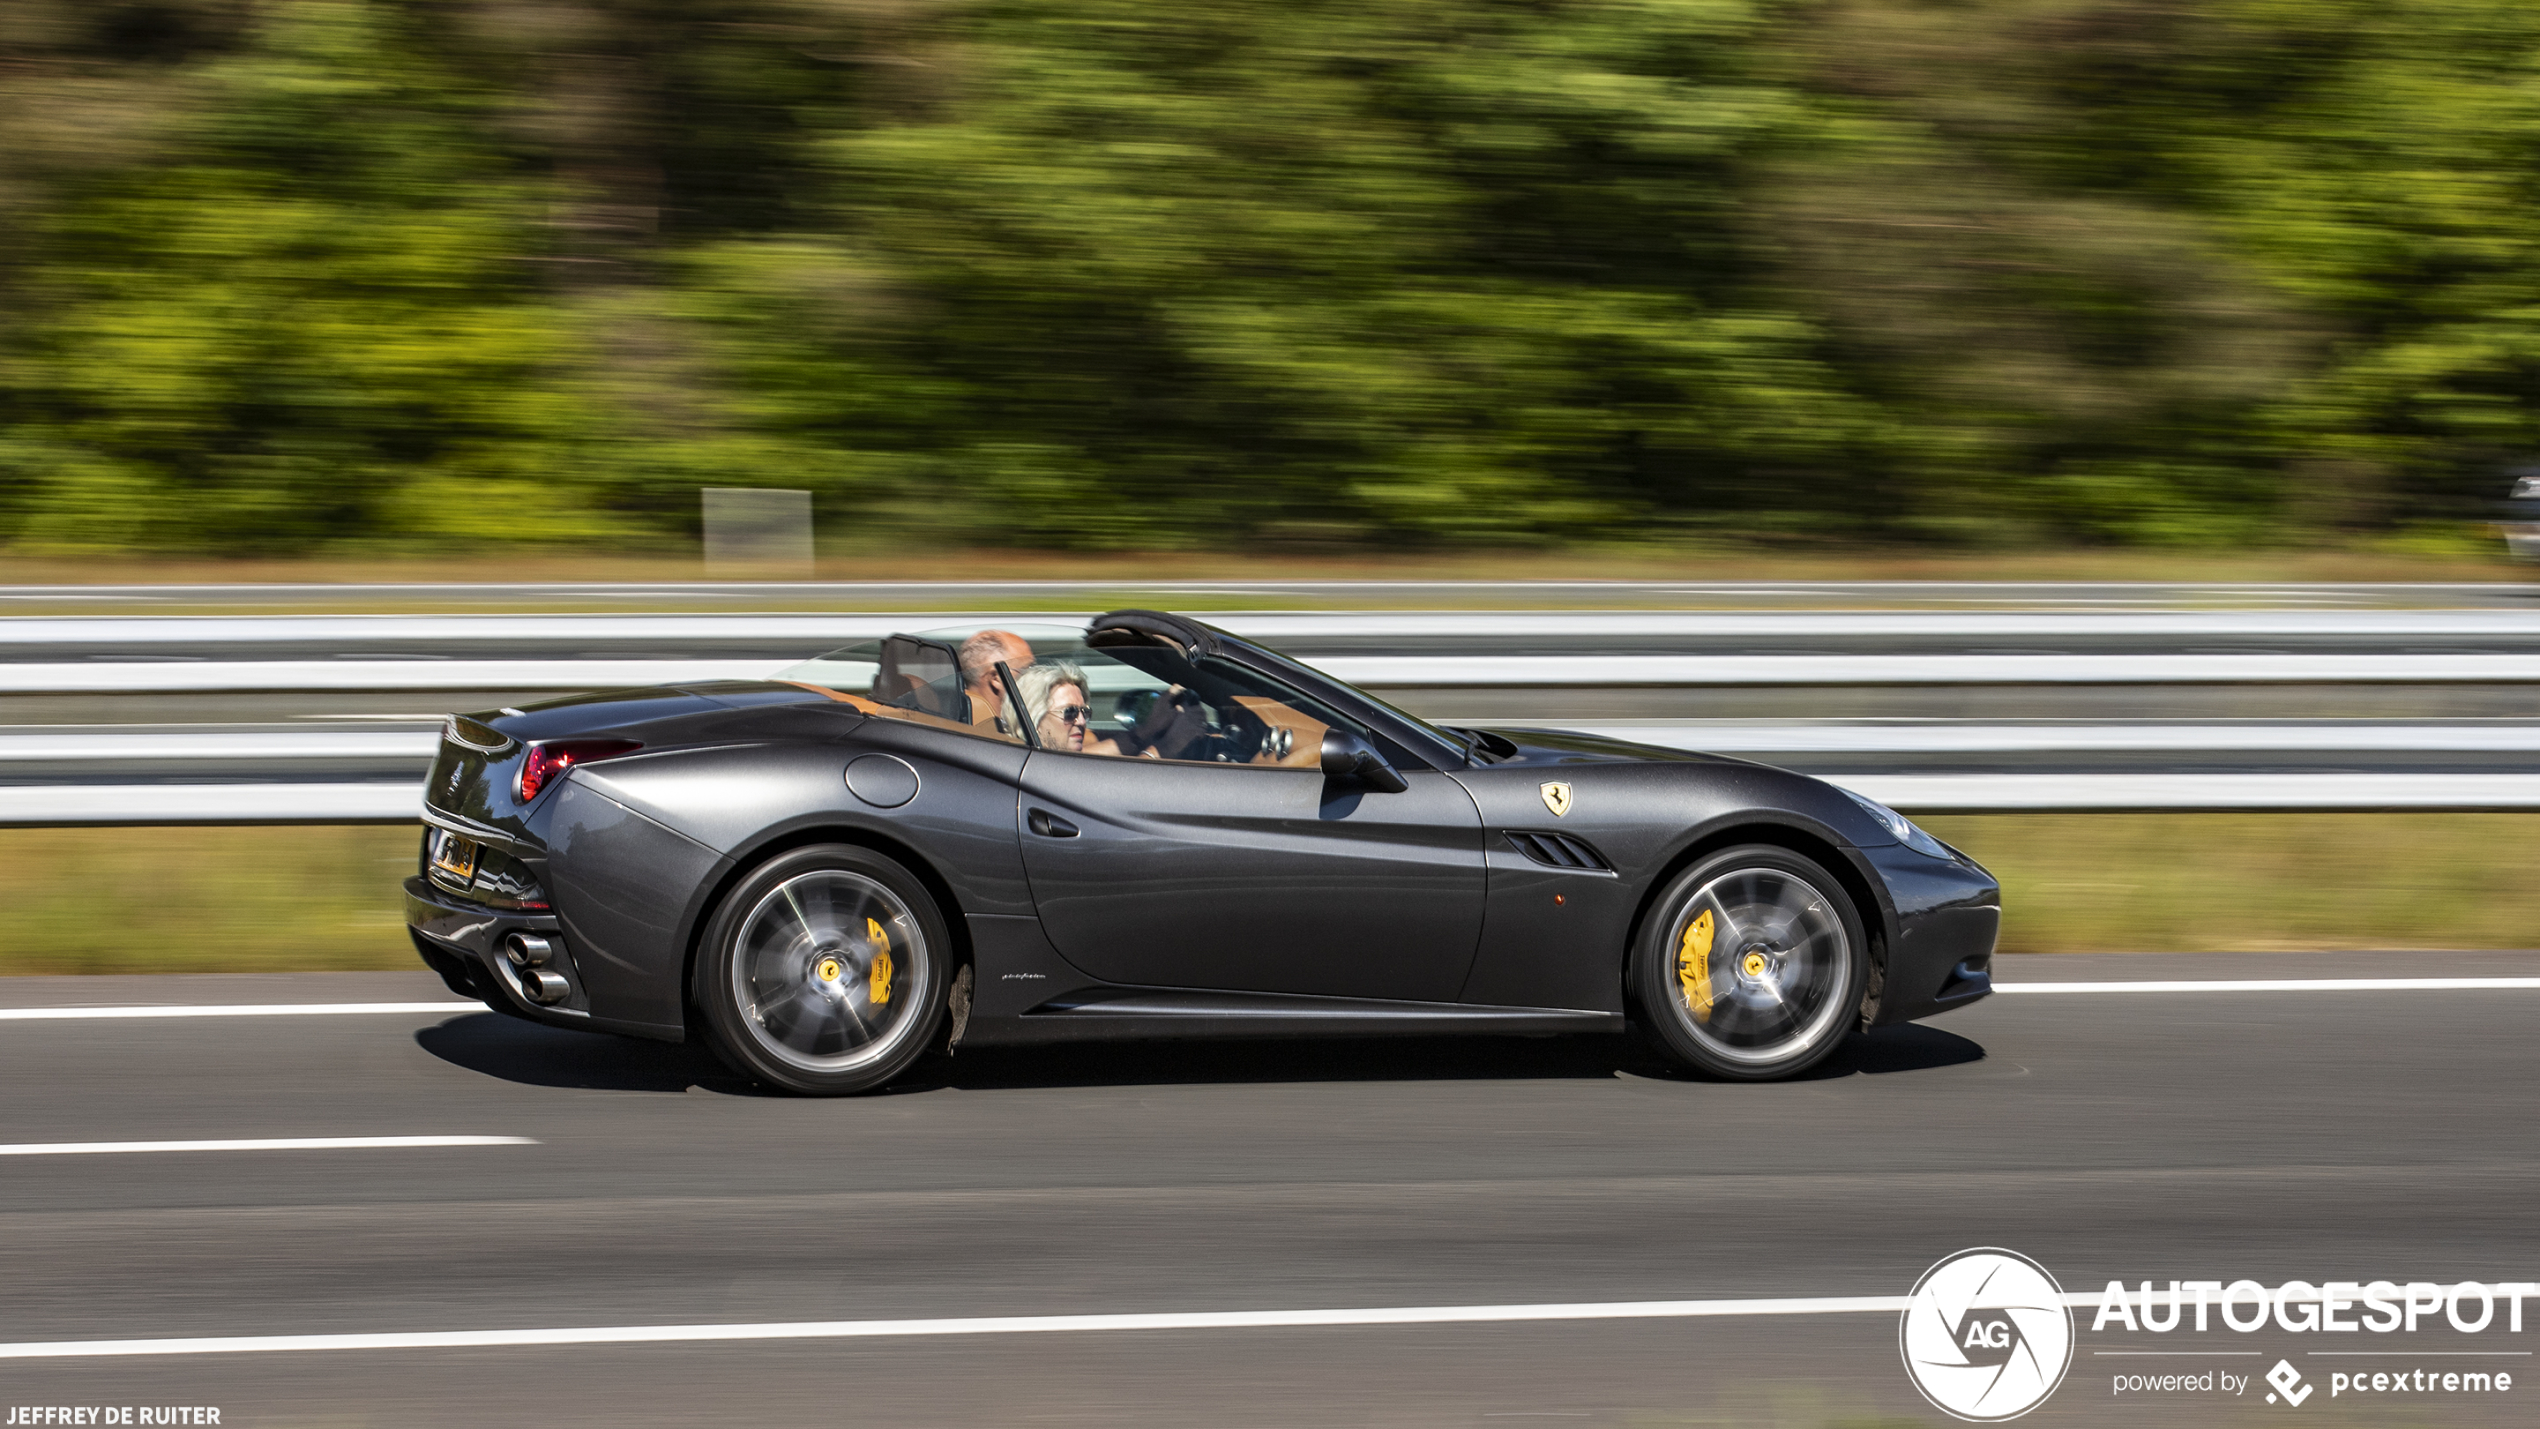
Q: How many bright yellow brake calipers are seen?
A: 2